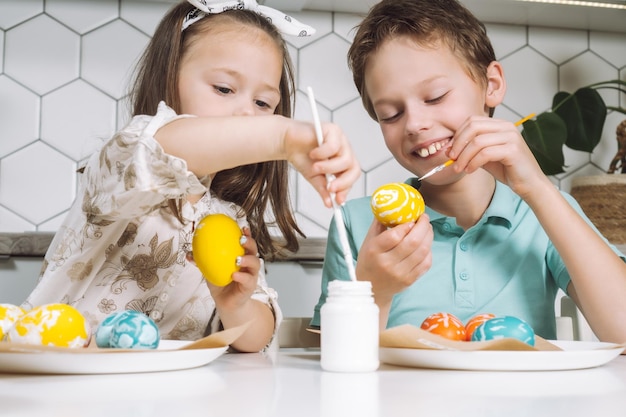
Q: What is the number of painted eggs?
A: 8